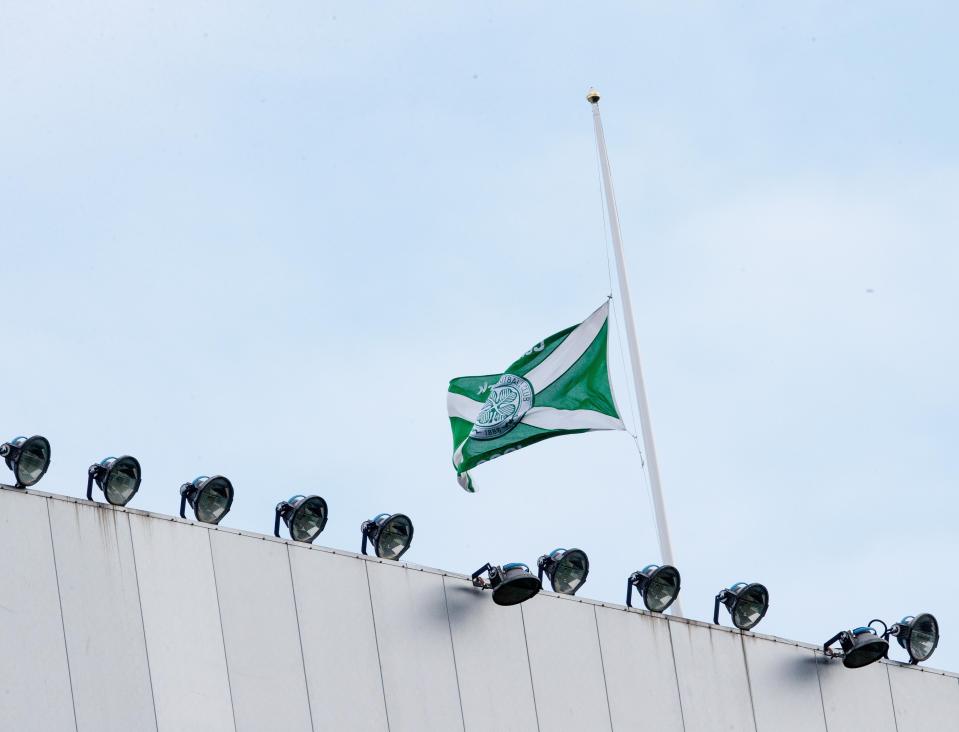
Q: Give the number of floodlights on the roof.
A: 11